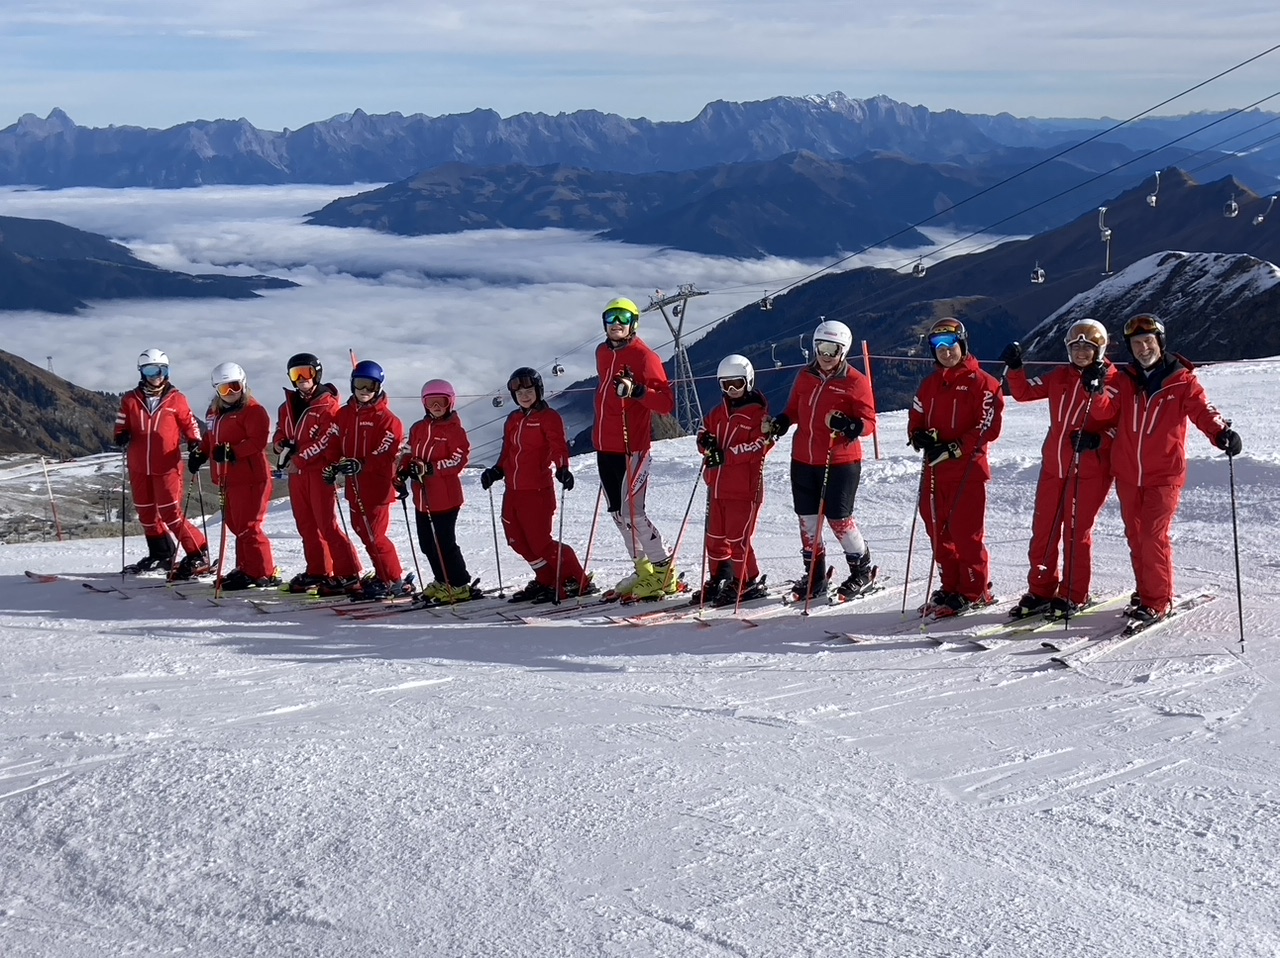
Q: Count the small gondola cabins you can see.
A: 7